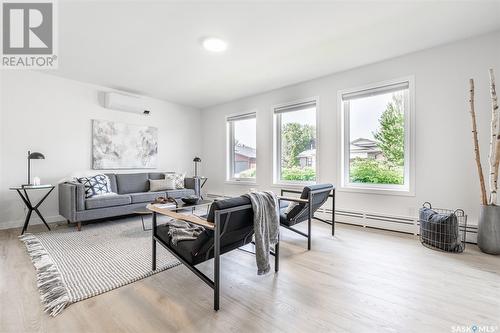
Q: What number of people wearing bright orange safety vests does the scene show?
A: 0